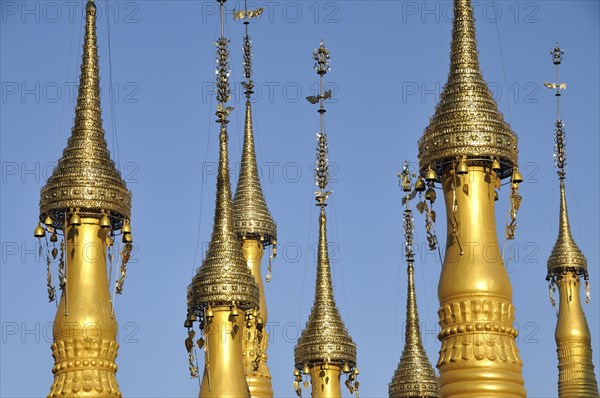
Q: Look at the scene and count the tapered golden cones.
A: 7